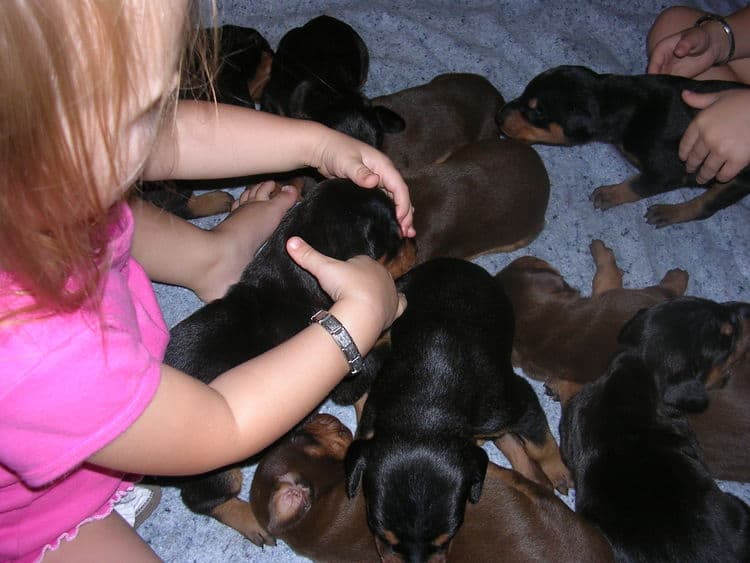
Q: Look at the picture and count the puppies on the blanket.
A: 11